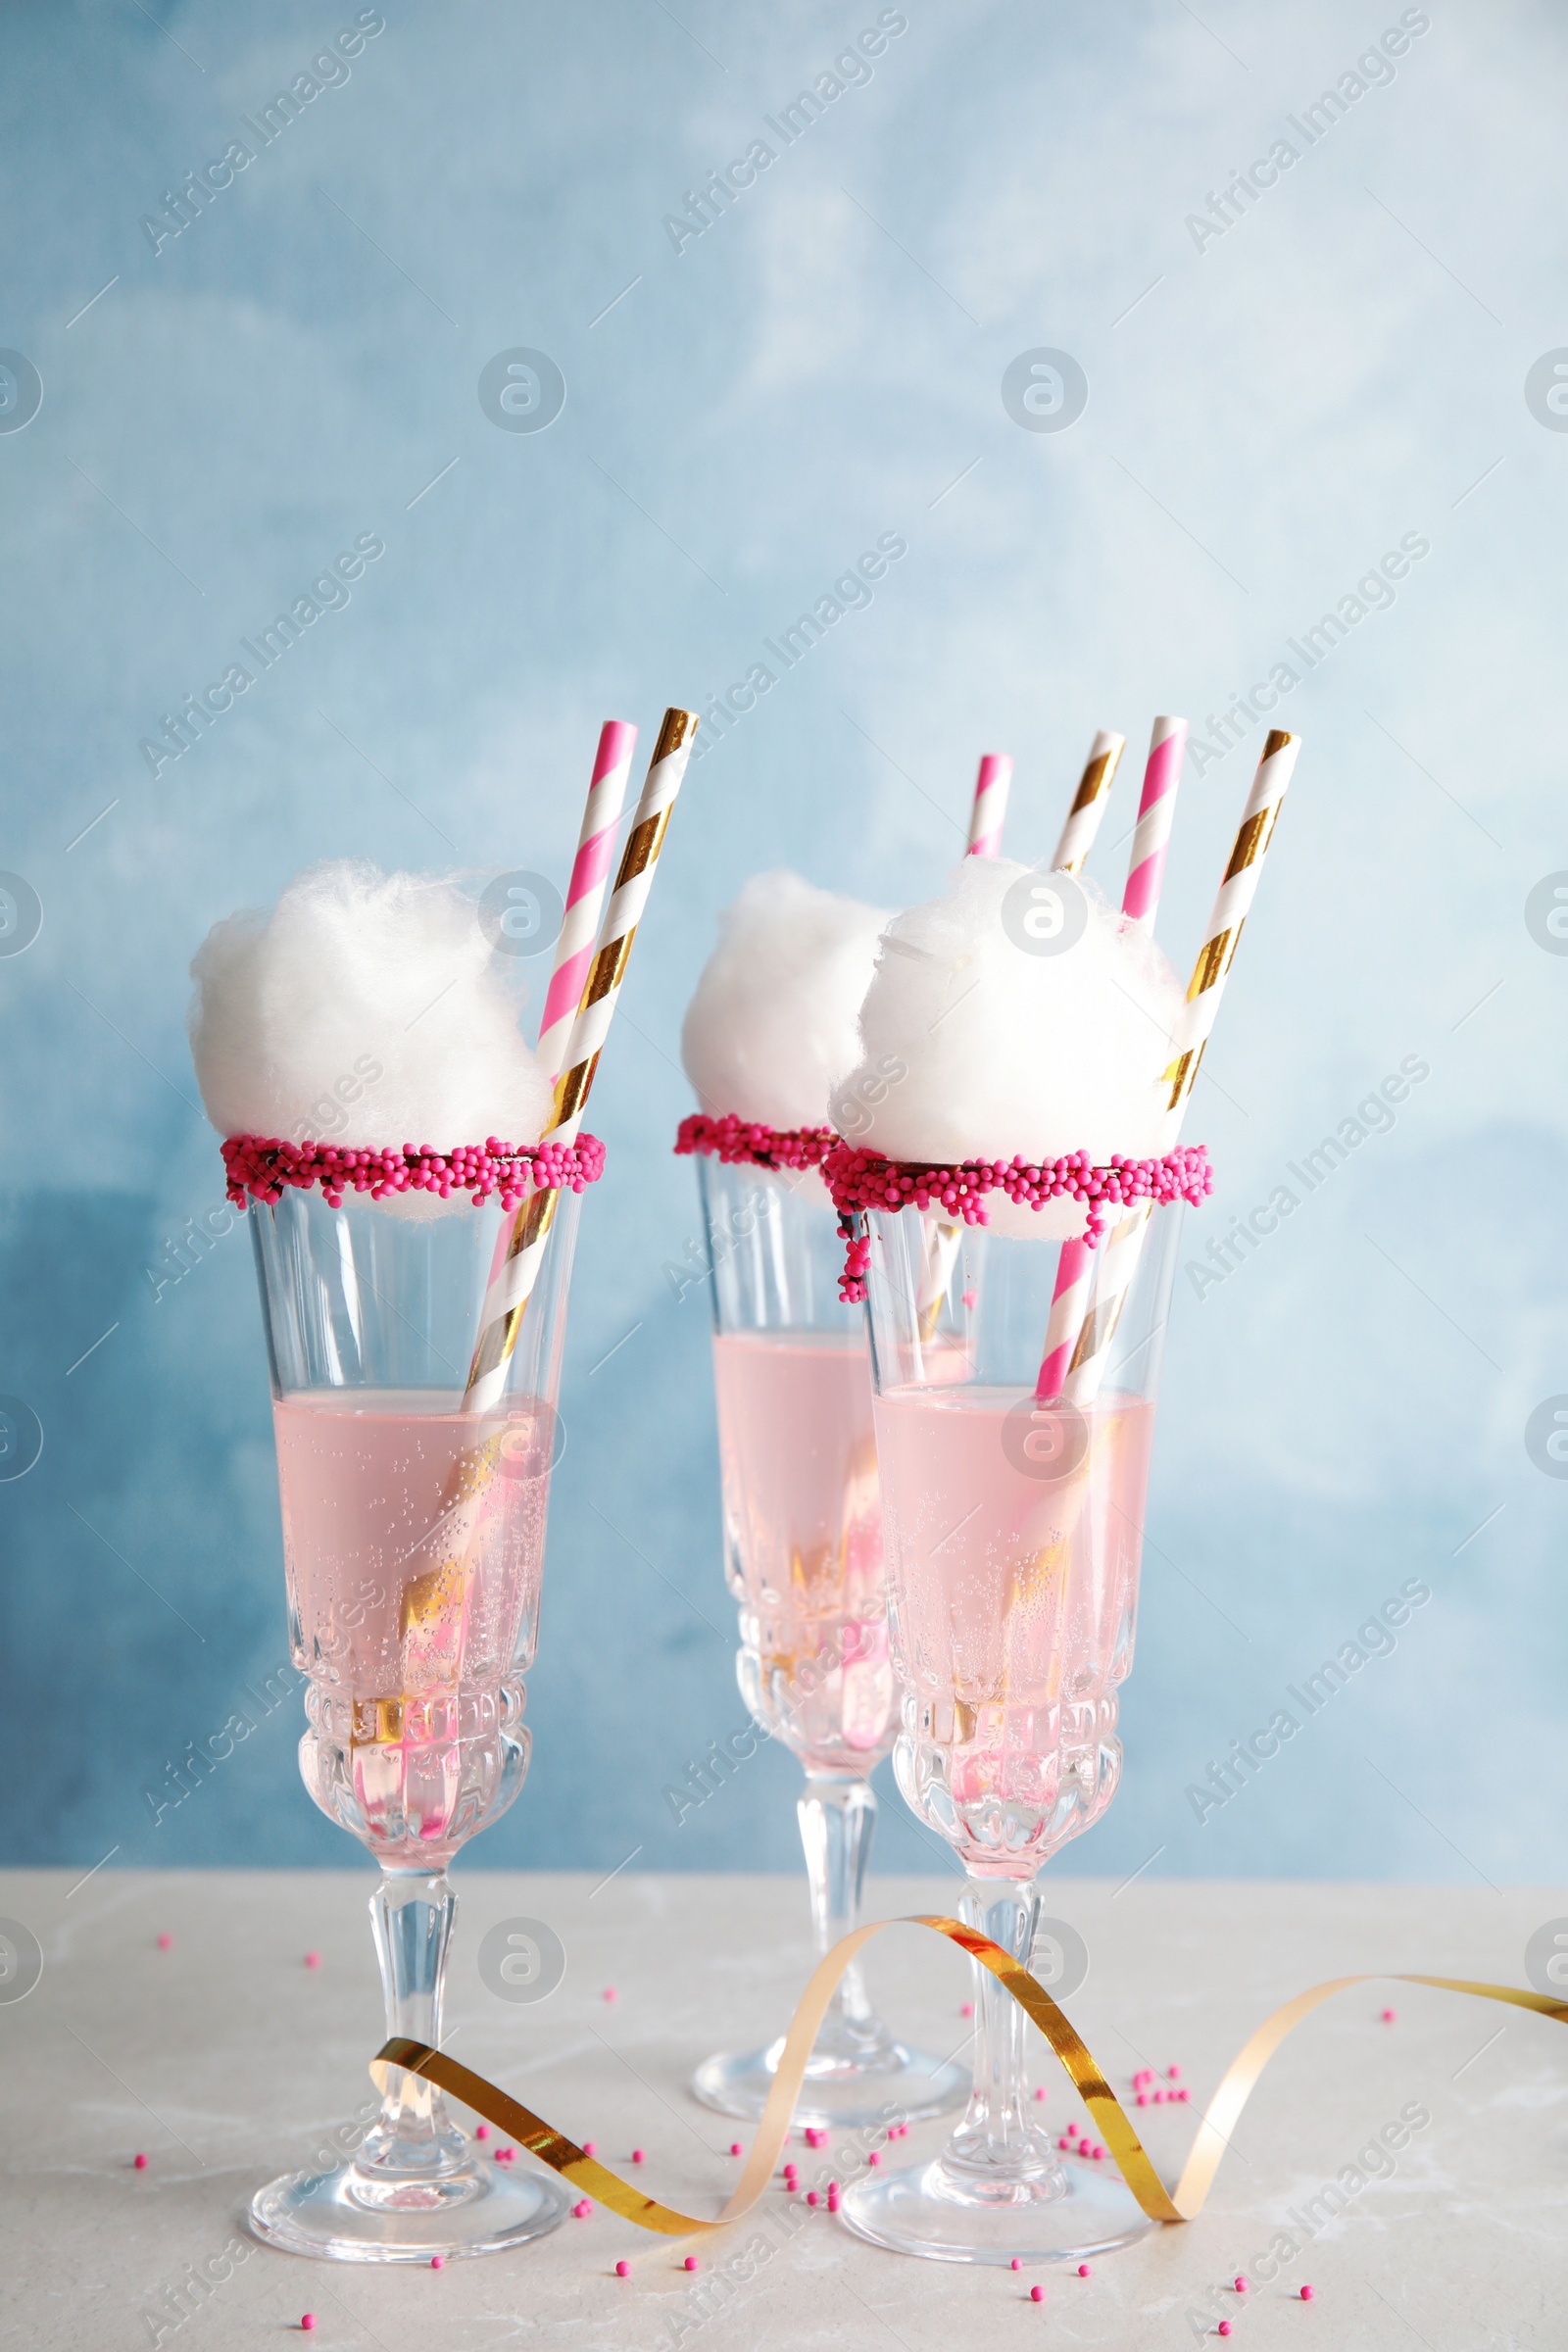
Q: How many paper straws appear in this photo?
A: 6